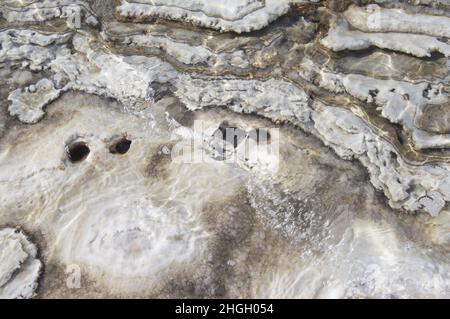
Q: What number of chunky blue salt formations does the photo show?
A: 0